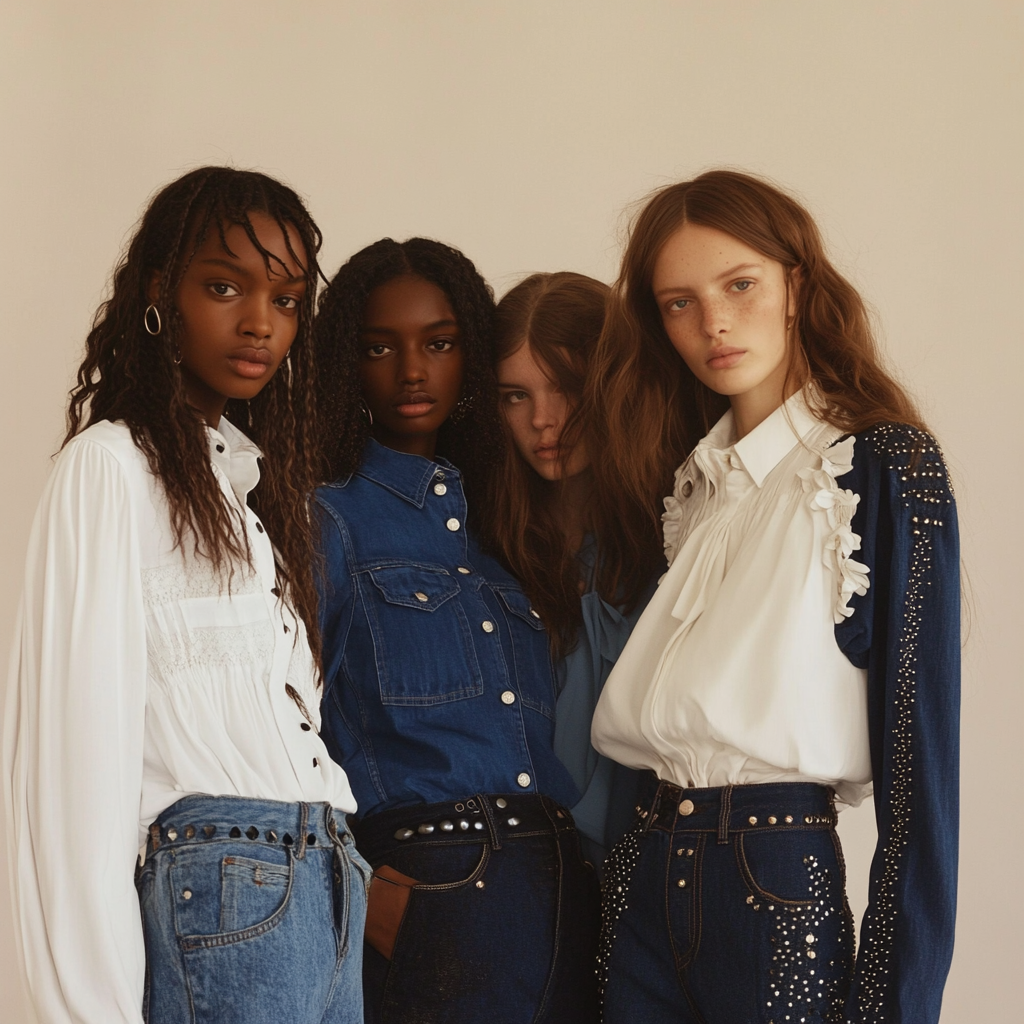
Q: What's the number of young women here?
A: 4